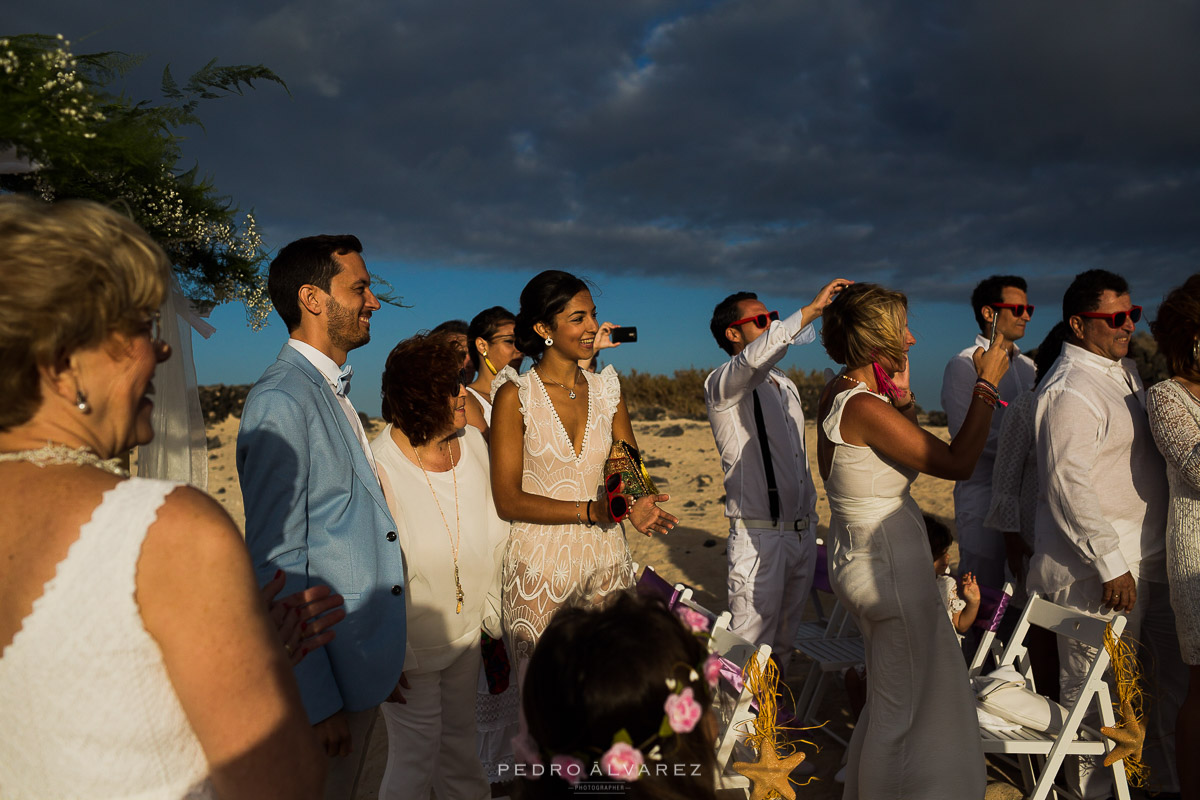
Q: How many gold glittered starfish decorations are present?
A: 2